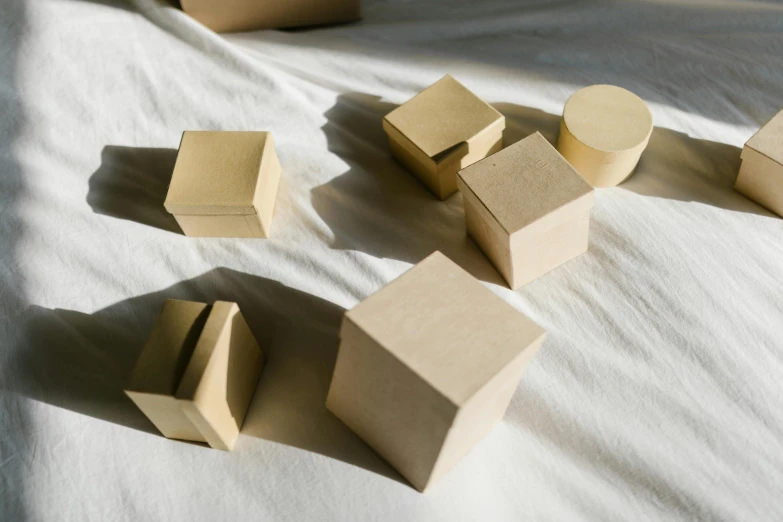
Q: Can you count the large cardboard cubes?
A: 1